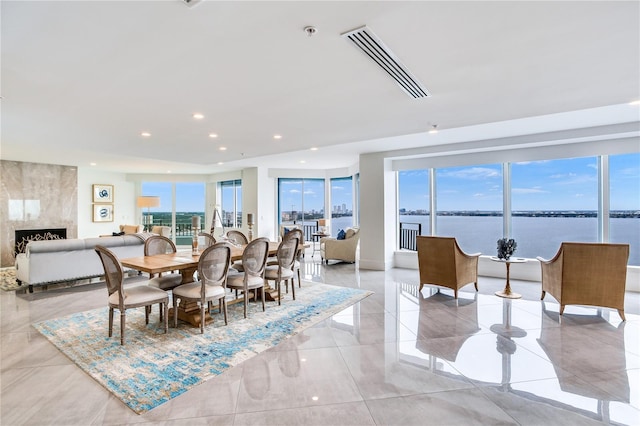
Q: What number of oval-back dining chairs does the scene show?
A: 8